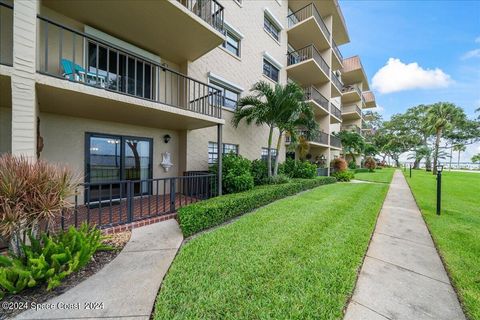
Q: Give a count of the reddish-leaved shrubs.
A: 3